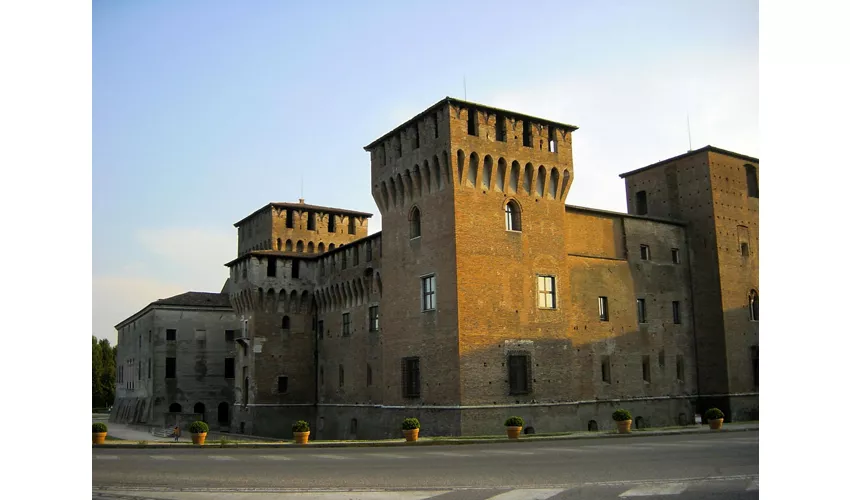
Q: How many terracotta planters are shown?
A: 7